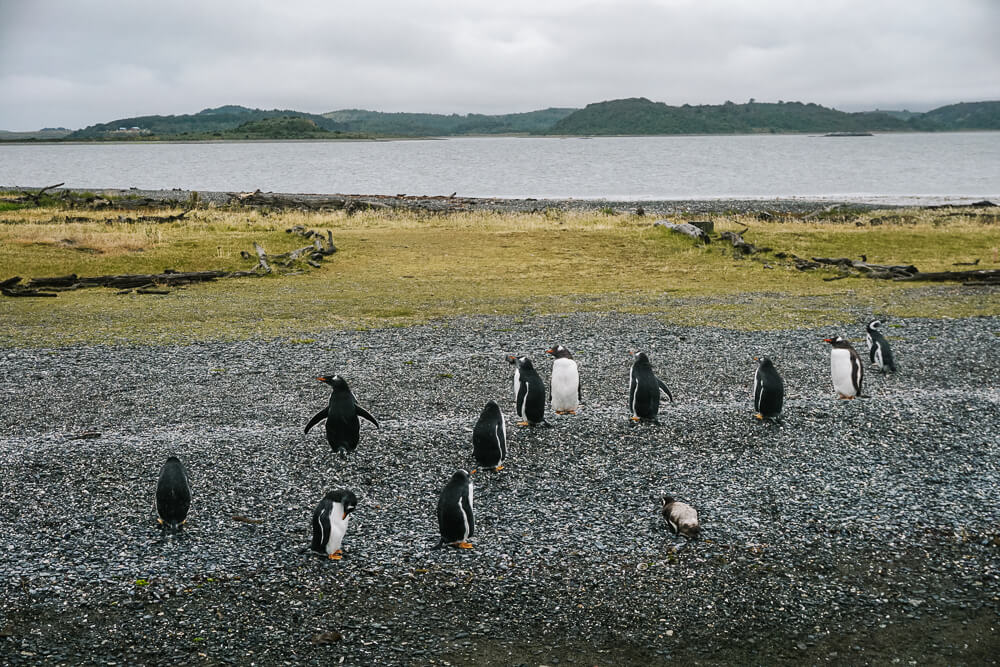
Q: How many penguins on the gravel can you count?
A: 12